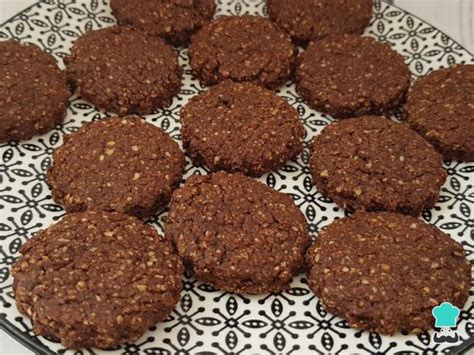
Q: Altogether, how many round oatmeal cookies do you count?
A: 13